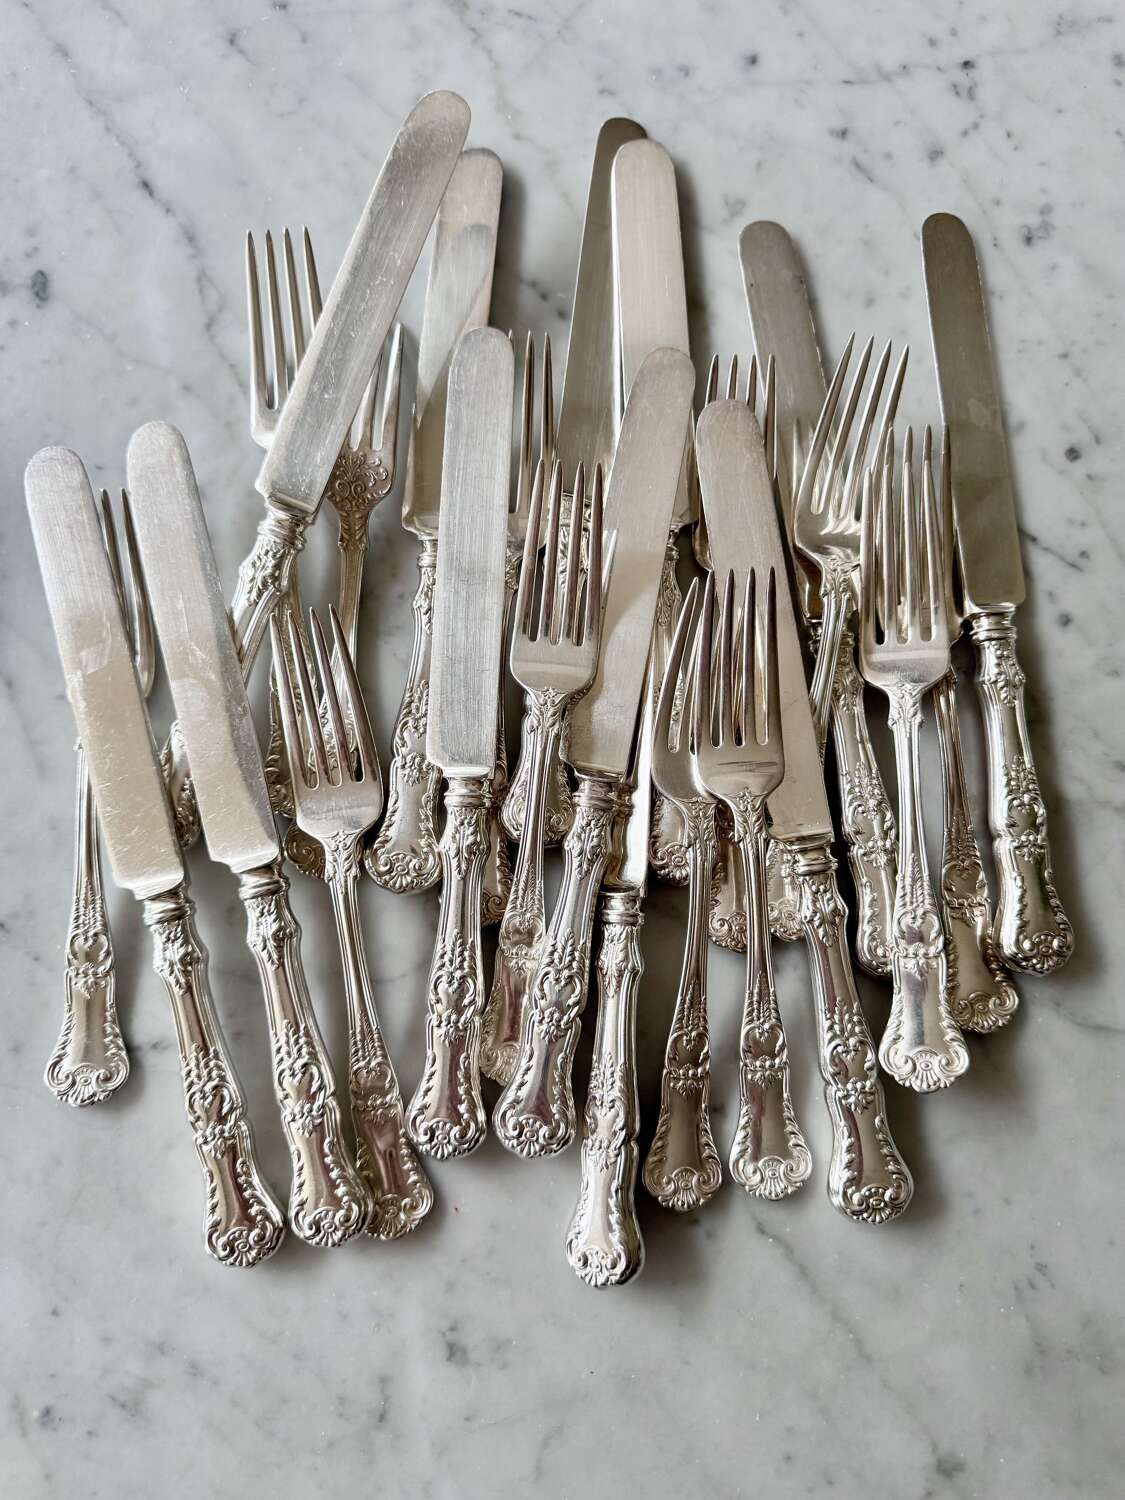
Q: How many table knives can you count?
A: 12